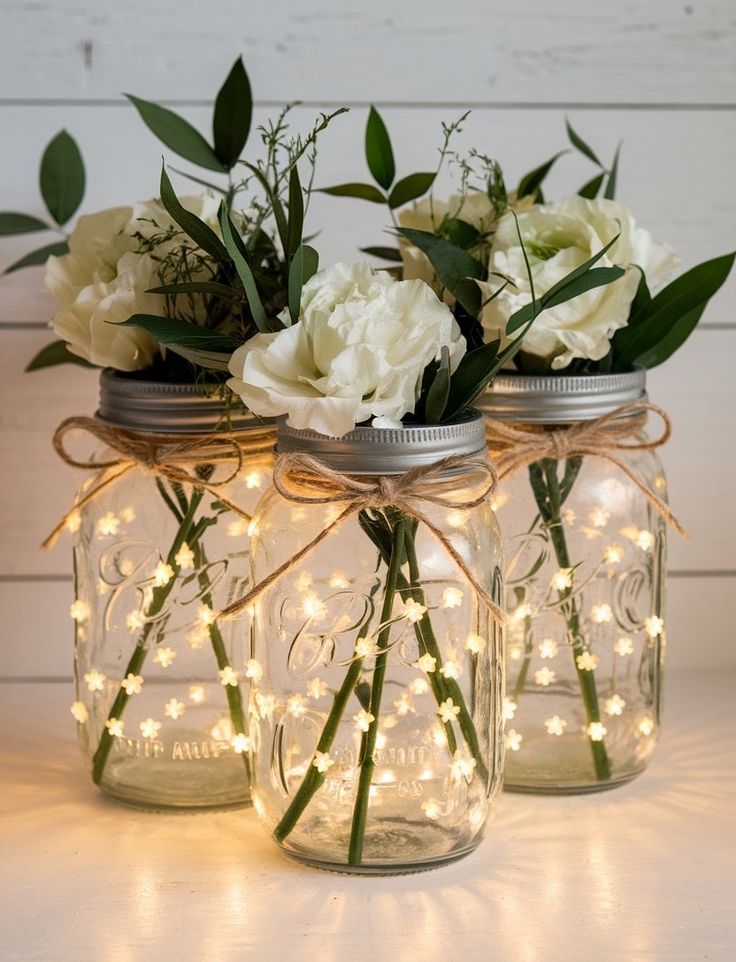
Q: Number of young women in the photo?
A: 0